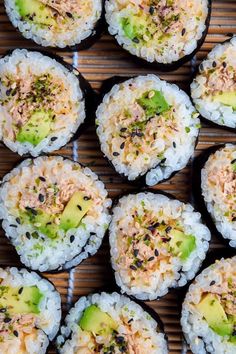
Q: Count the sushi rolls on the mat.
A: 11